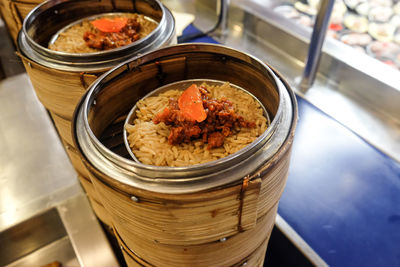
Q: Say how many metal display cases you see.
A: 1